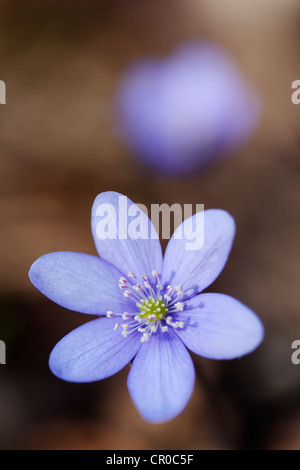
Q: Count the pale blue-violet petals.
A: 6